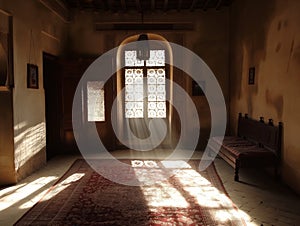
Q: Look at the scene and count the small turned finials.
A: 5